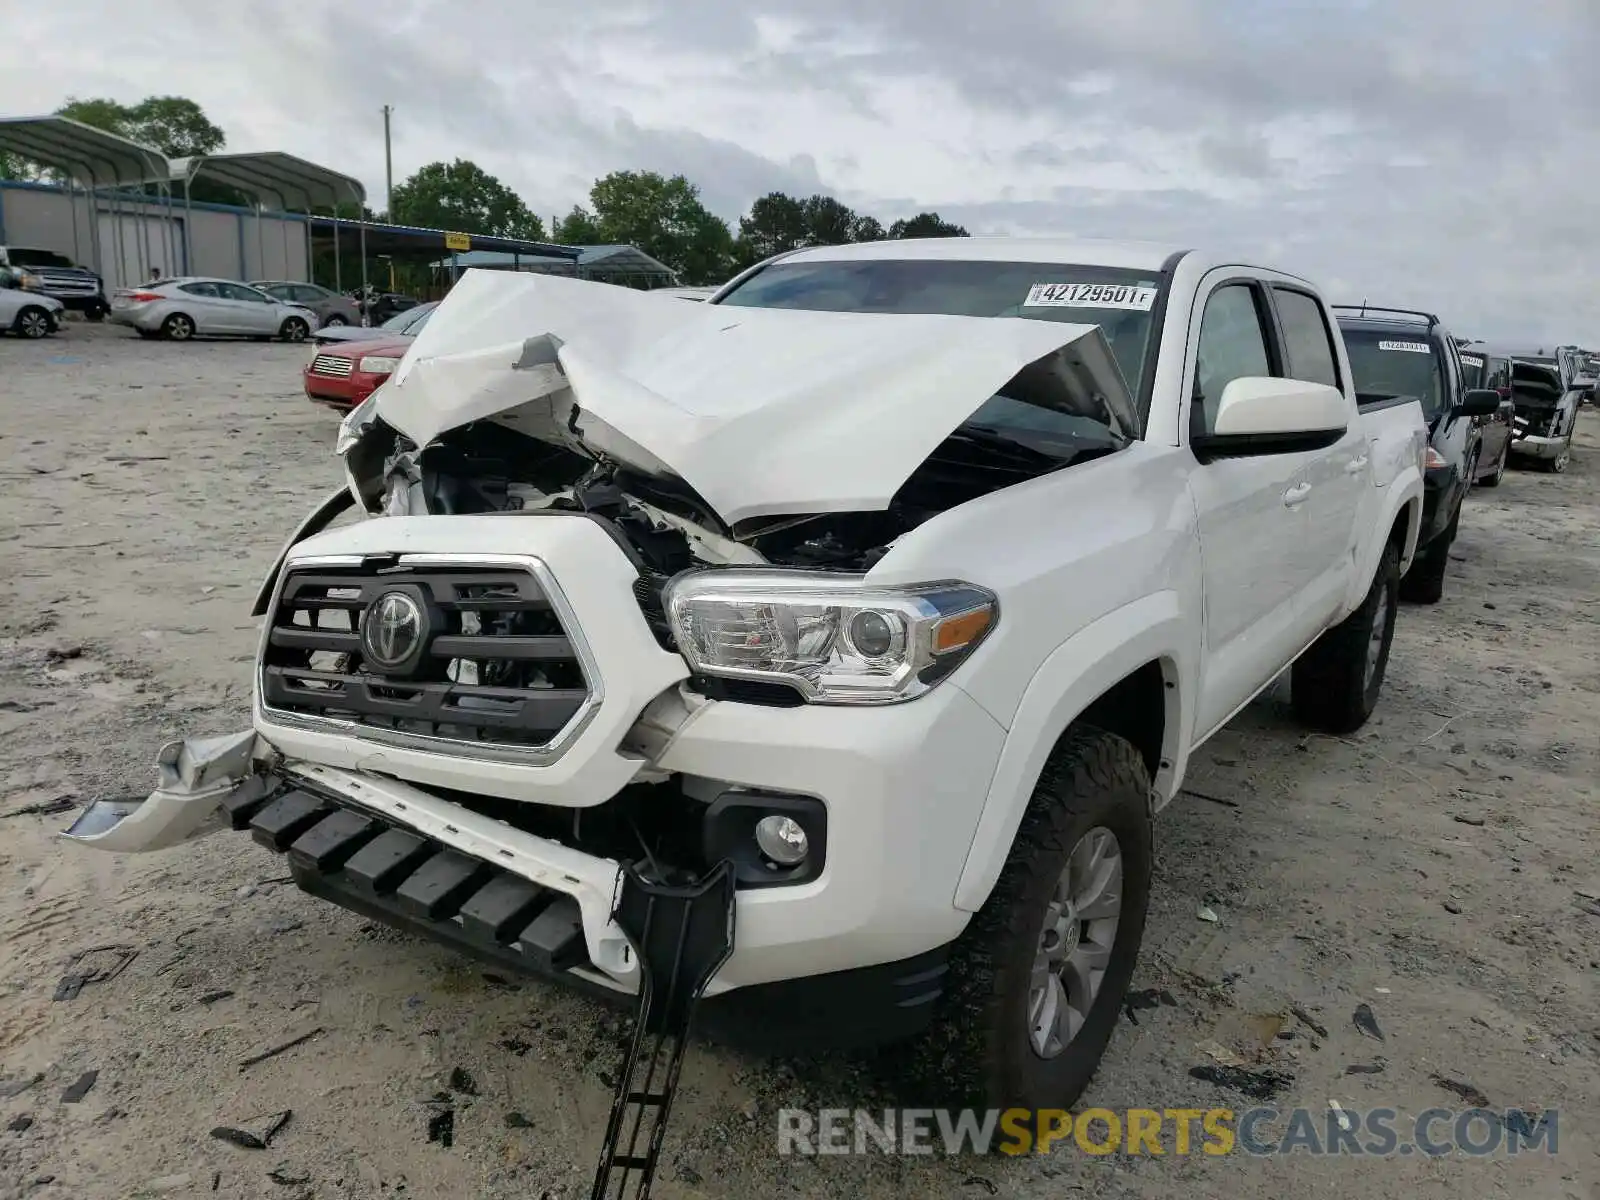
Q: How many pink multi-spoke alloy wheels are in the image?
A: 0